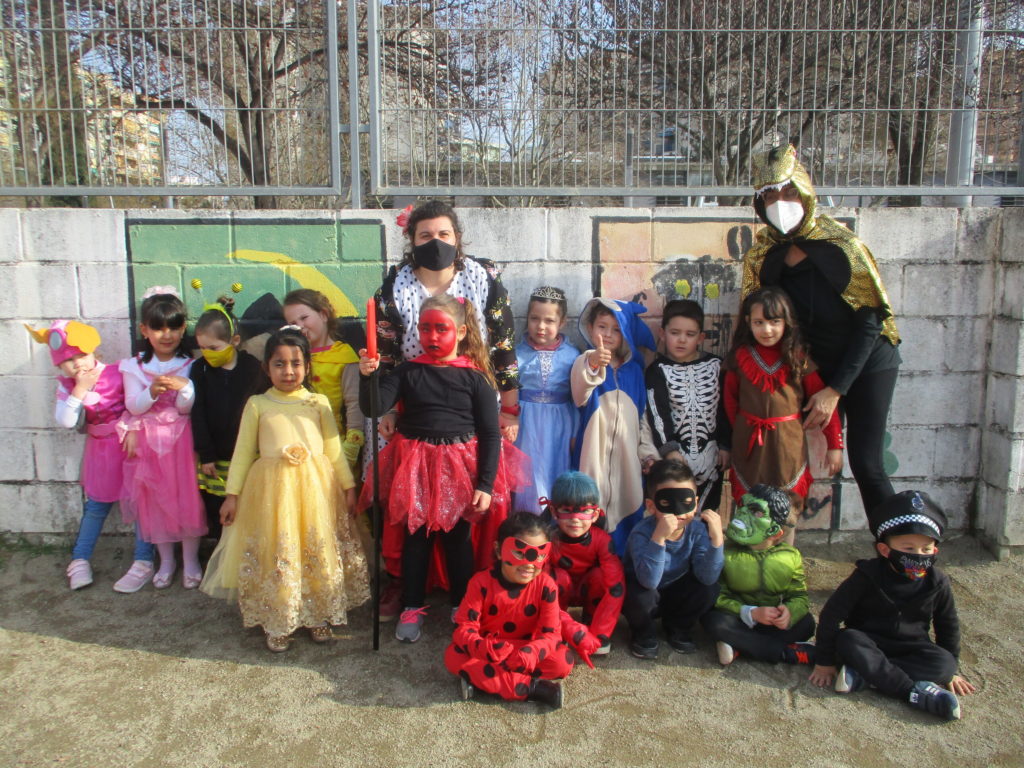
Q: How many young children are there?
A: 15